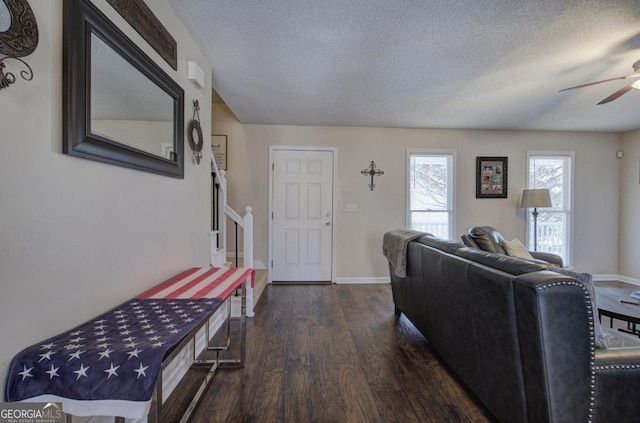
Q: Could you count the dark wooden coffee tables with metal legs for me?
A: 1